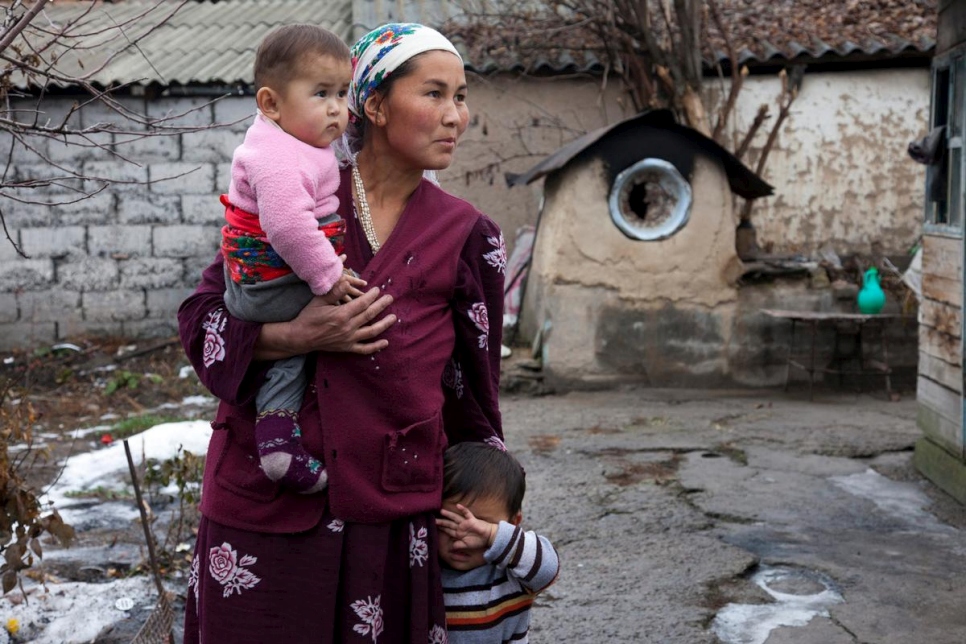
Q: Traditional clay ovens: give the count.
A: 1